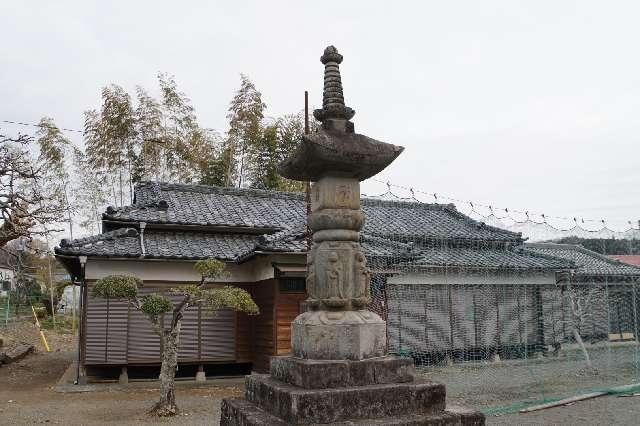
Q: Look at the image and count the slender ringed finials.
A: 1